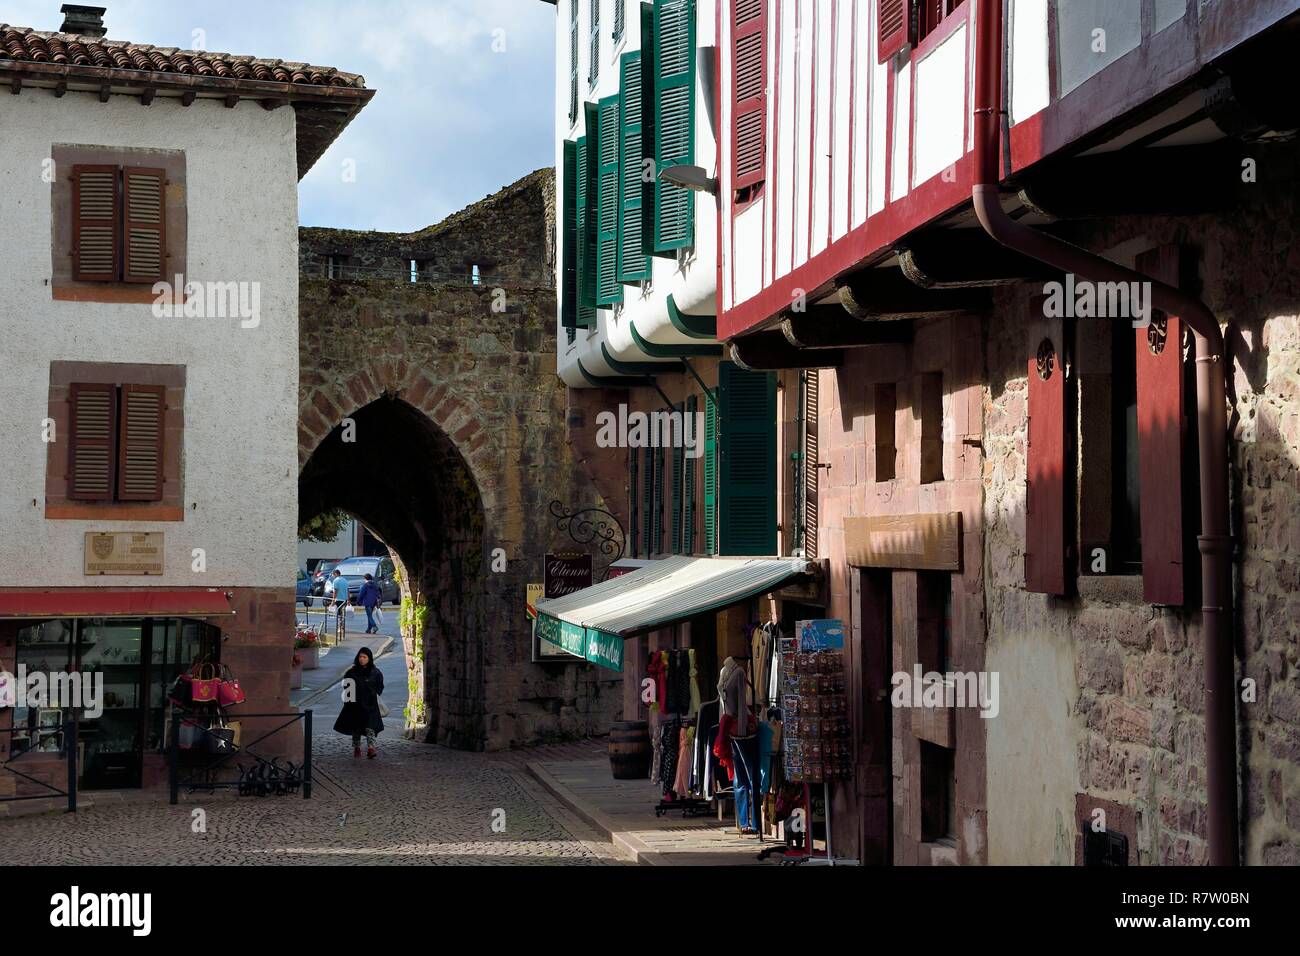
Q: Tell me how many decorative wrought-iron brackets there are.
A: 1